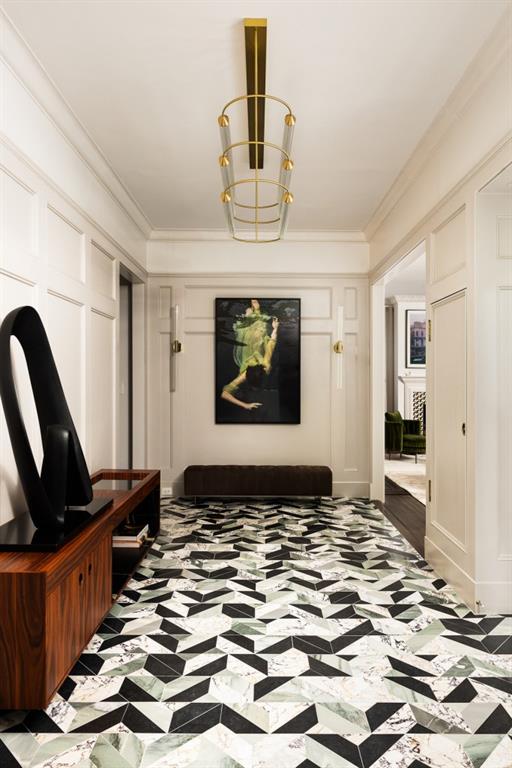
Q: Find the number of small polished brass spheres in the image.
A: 6